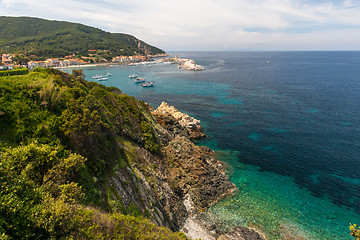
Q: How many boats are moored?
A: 6